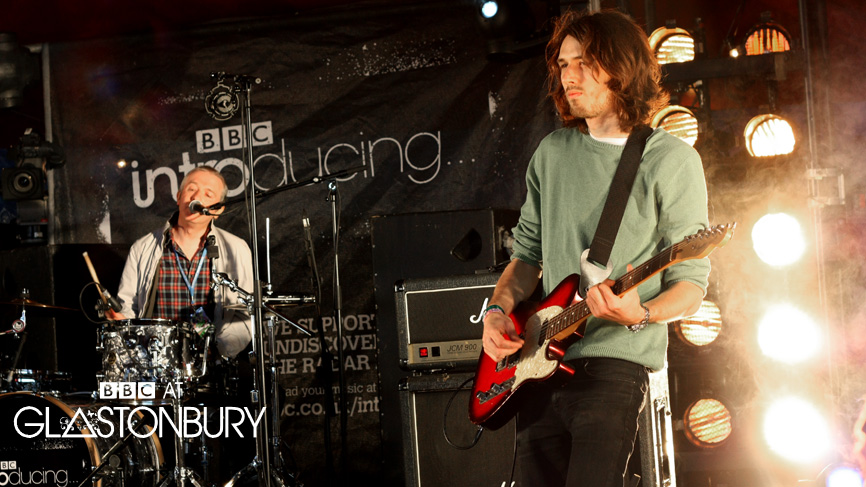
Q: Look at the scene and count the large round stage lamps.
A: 9